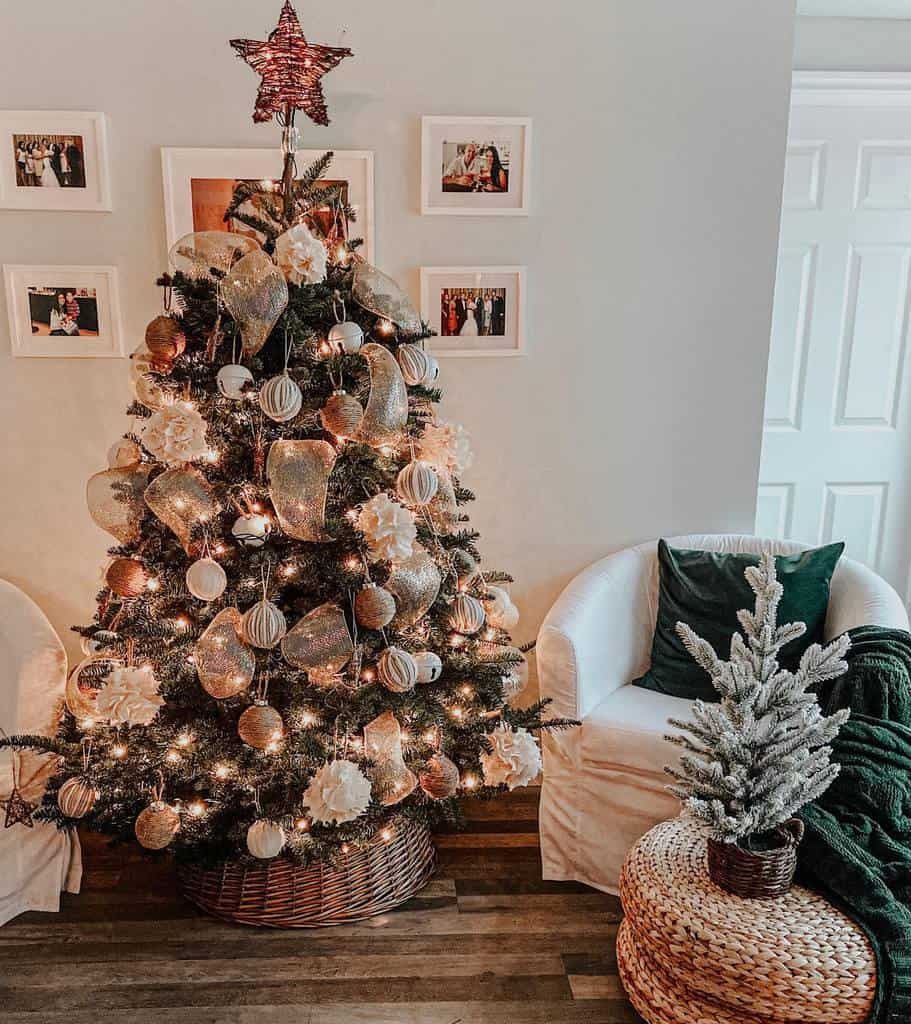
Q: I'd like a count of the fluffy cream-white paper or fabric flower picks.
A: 7